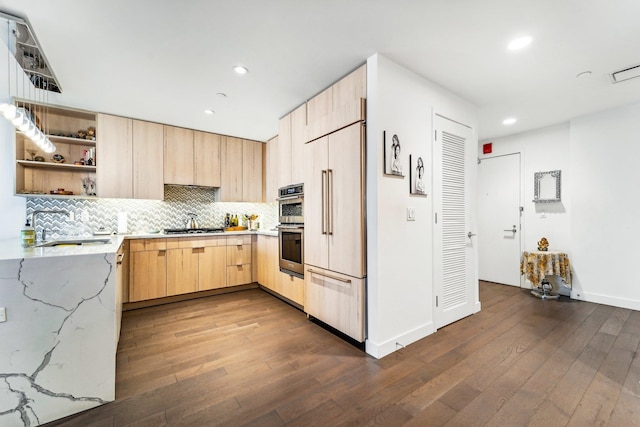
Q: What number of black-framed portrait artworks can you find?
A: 2